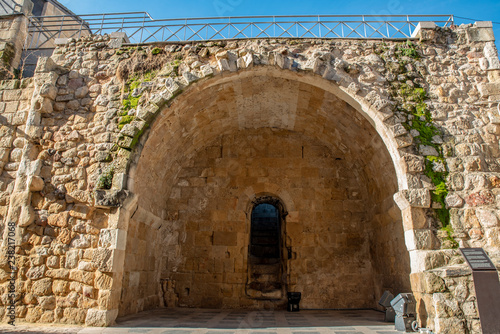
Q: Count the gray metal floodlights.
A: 2